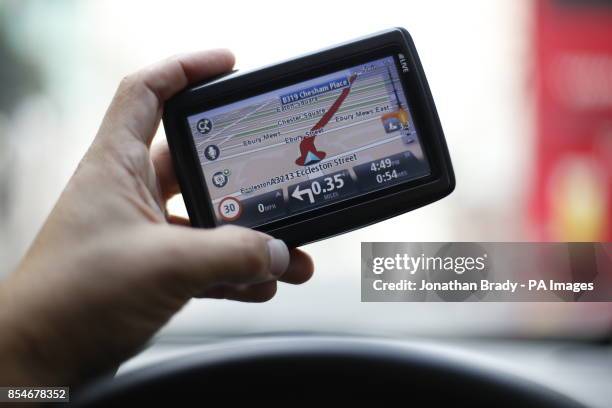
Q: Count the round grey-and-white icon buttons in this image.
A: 3